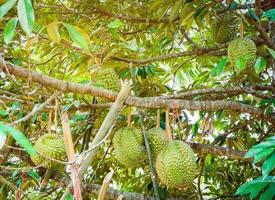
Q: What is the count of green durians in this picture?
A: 7